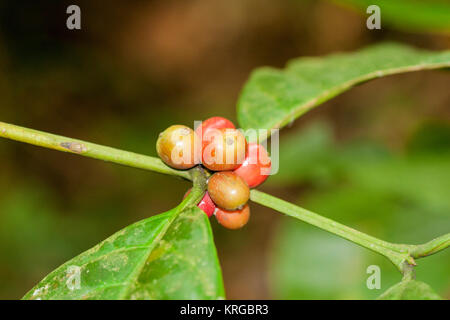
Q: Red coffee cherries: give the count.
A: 3